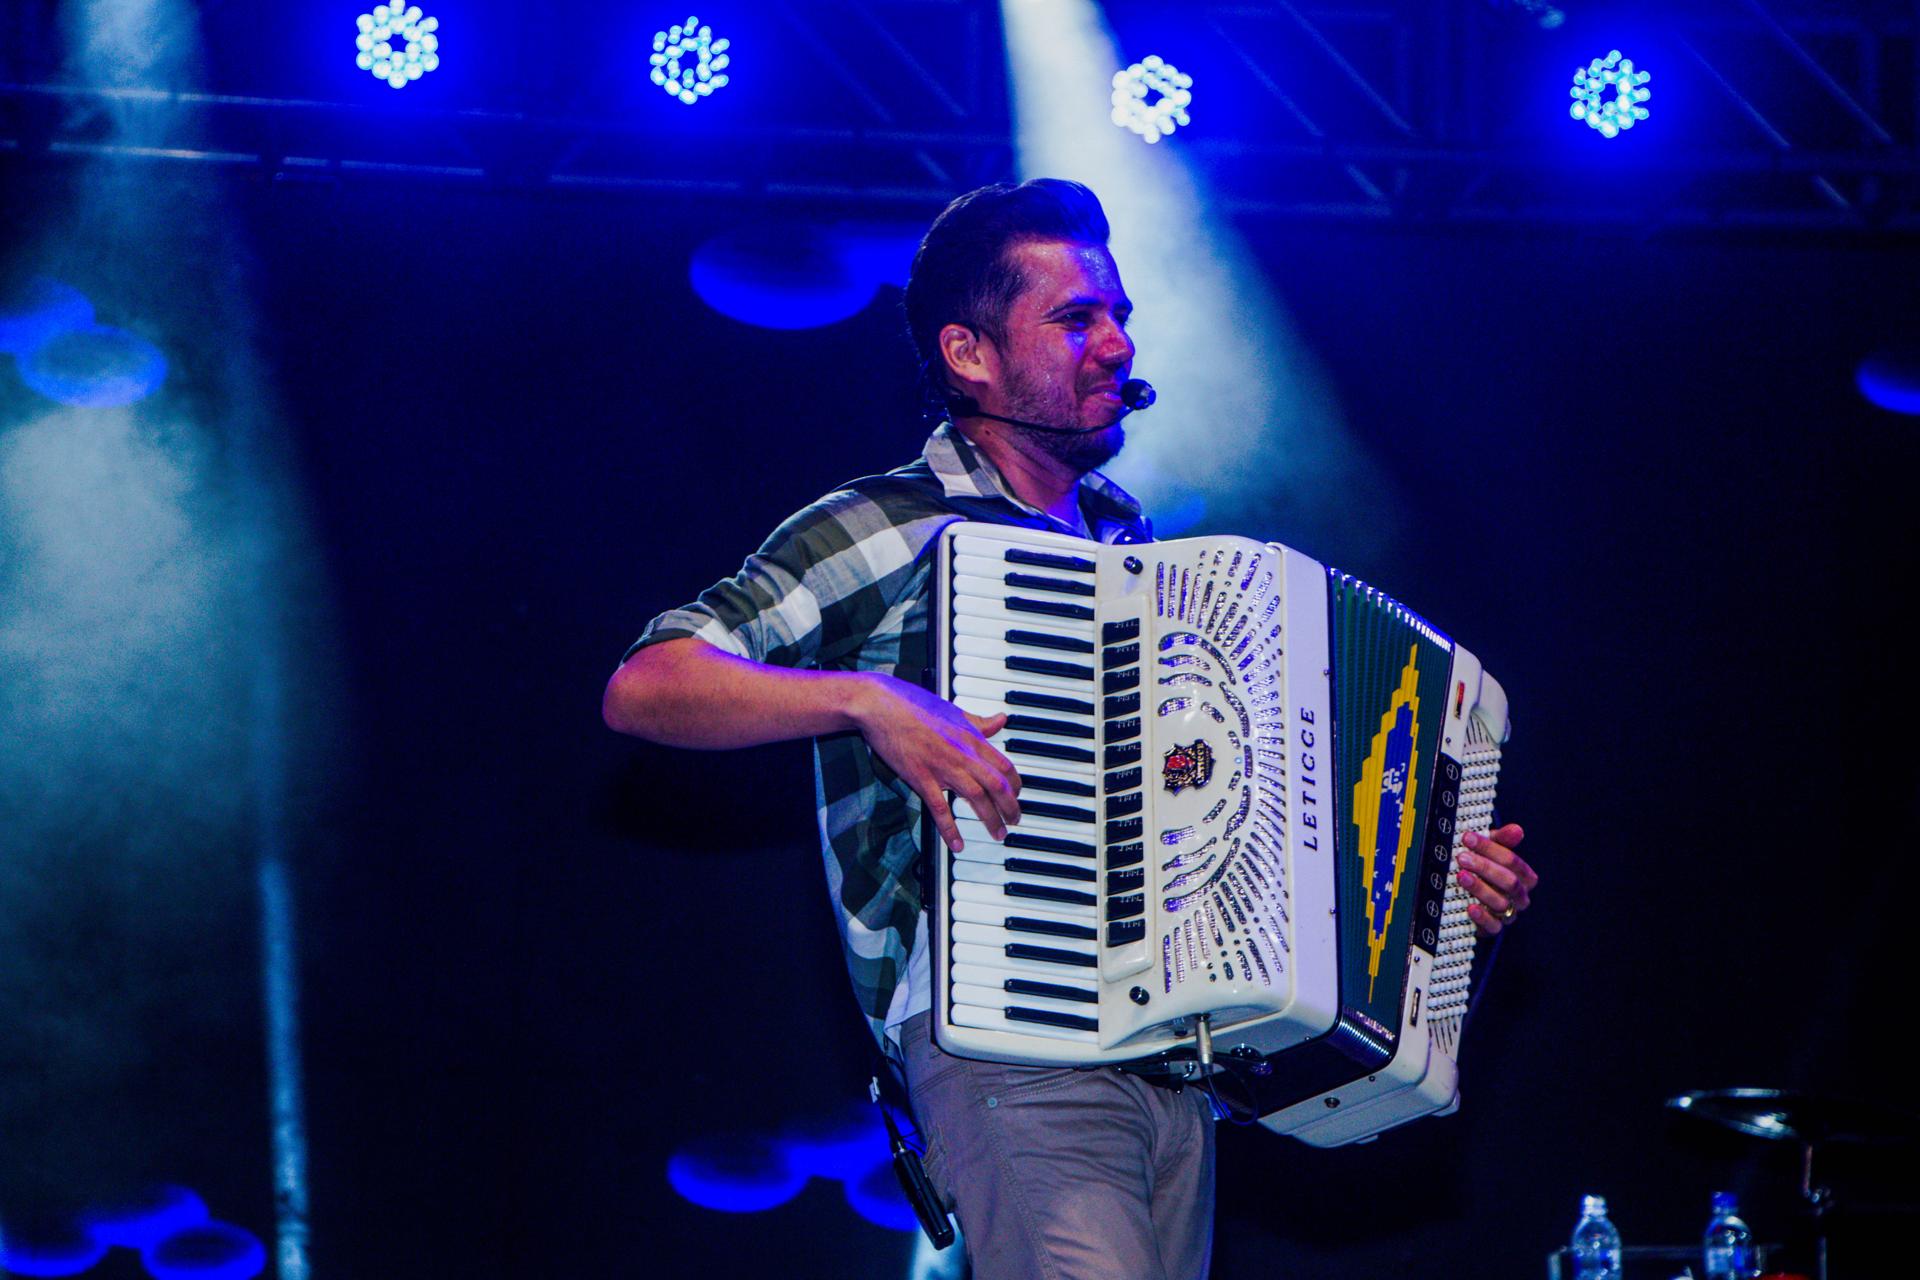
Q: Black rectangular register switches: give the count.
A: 13